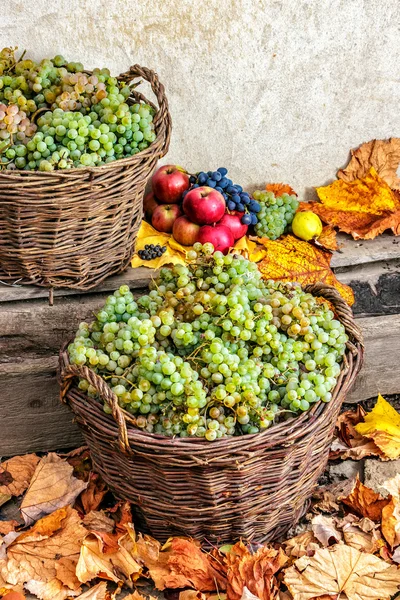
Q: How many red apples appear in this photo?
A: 7